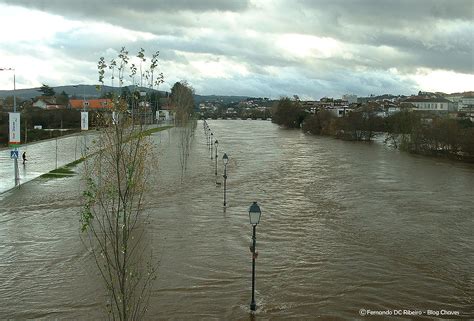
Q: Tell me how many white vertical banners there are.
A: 2